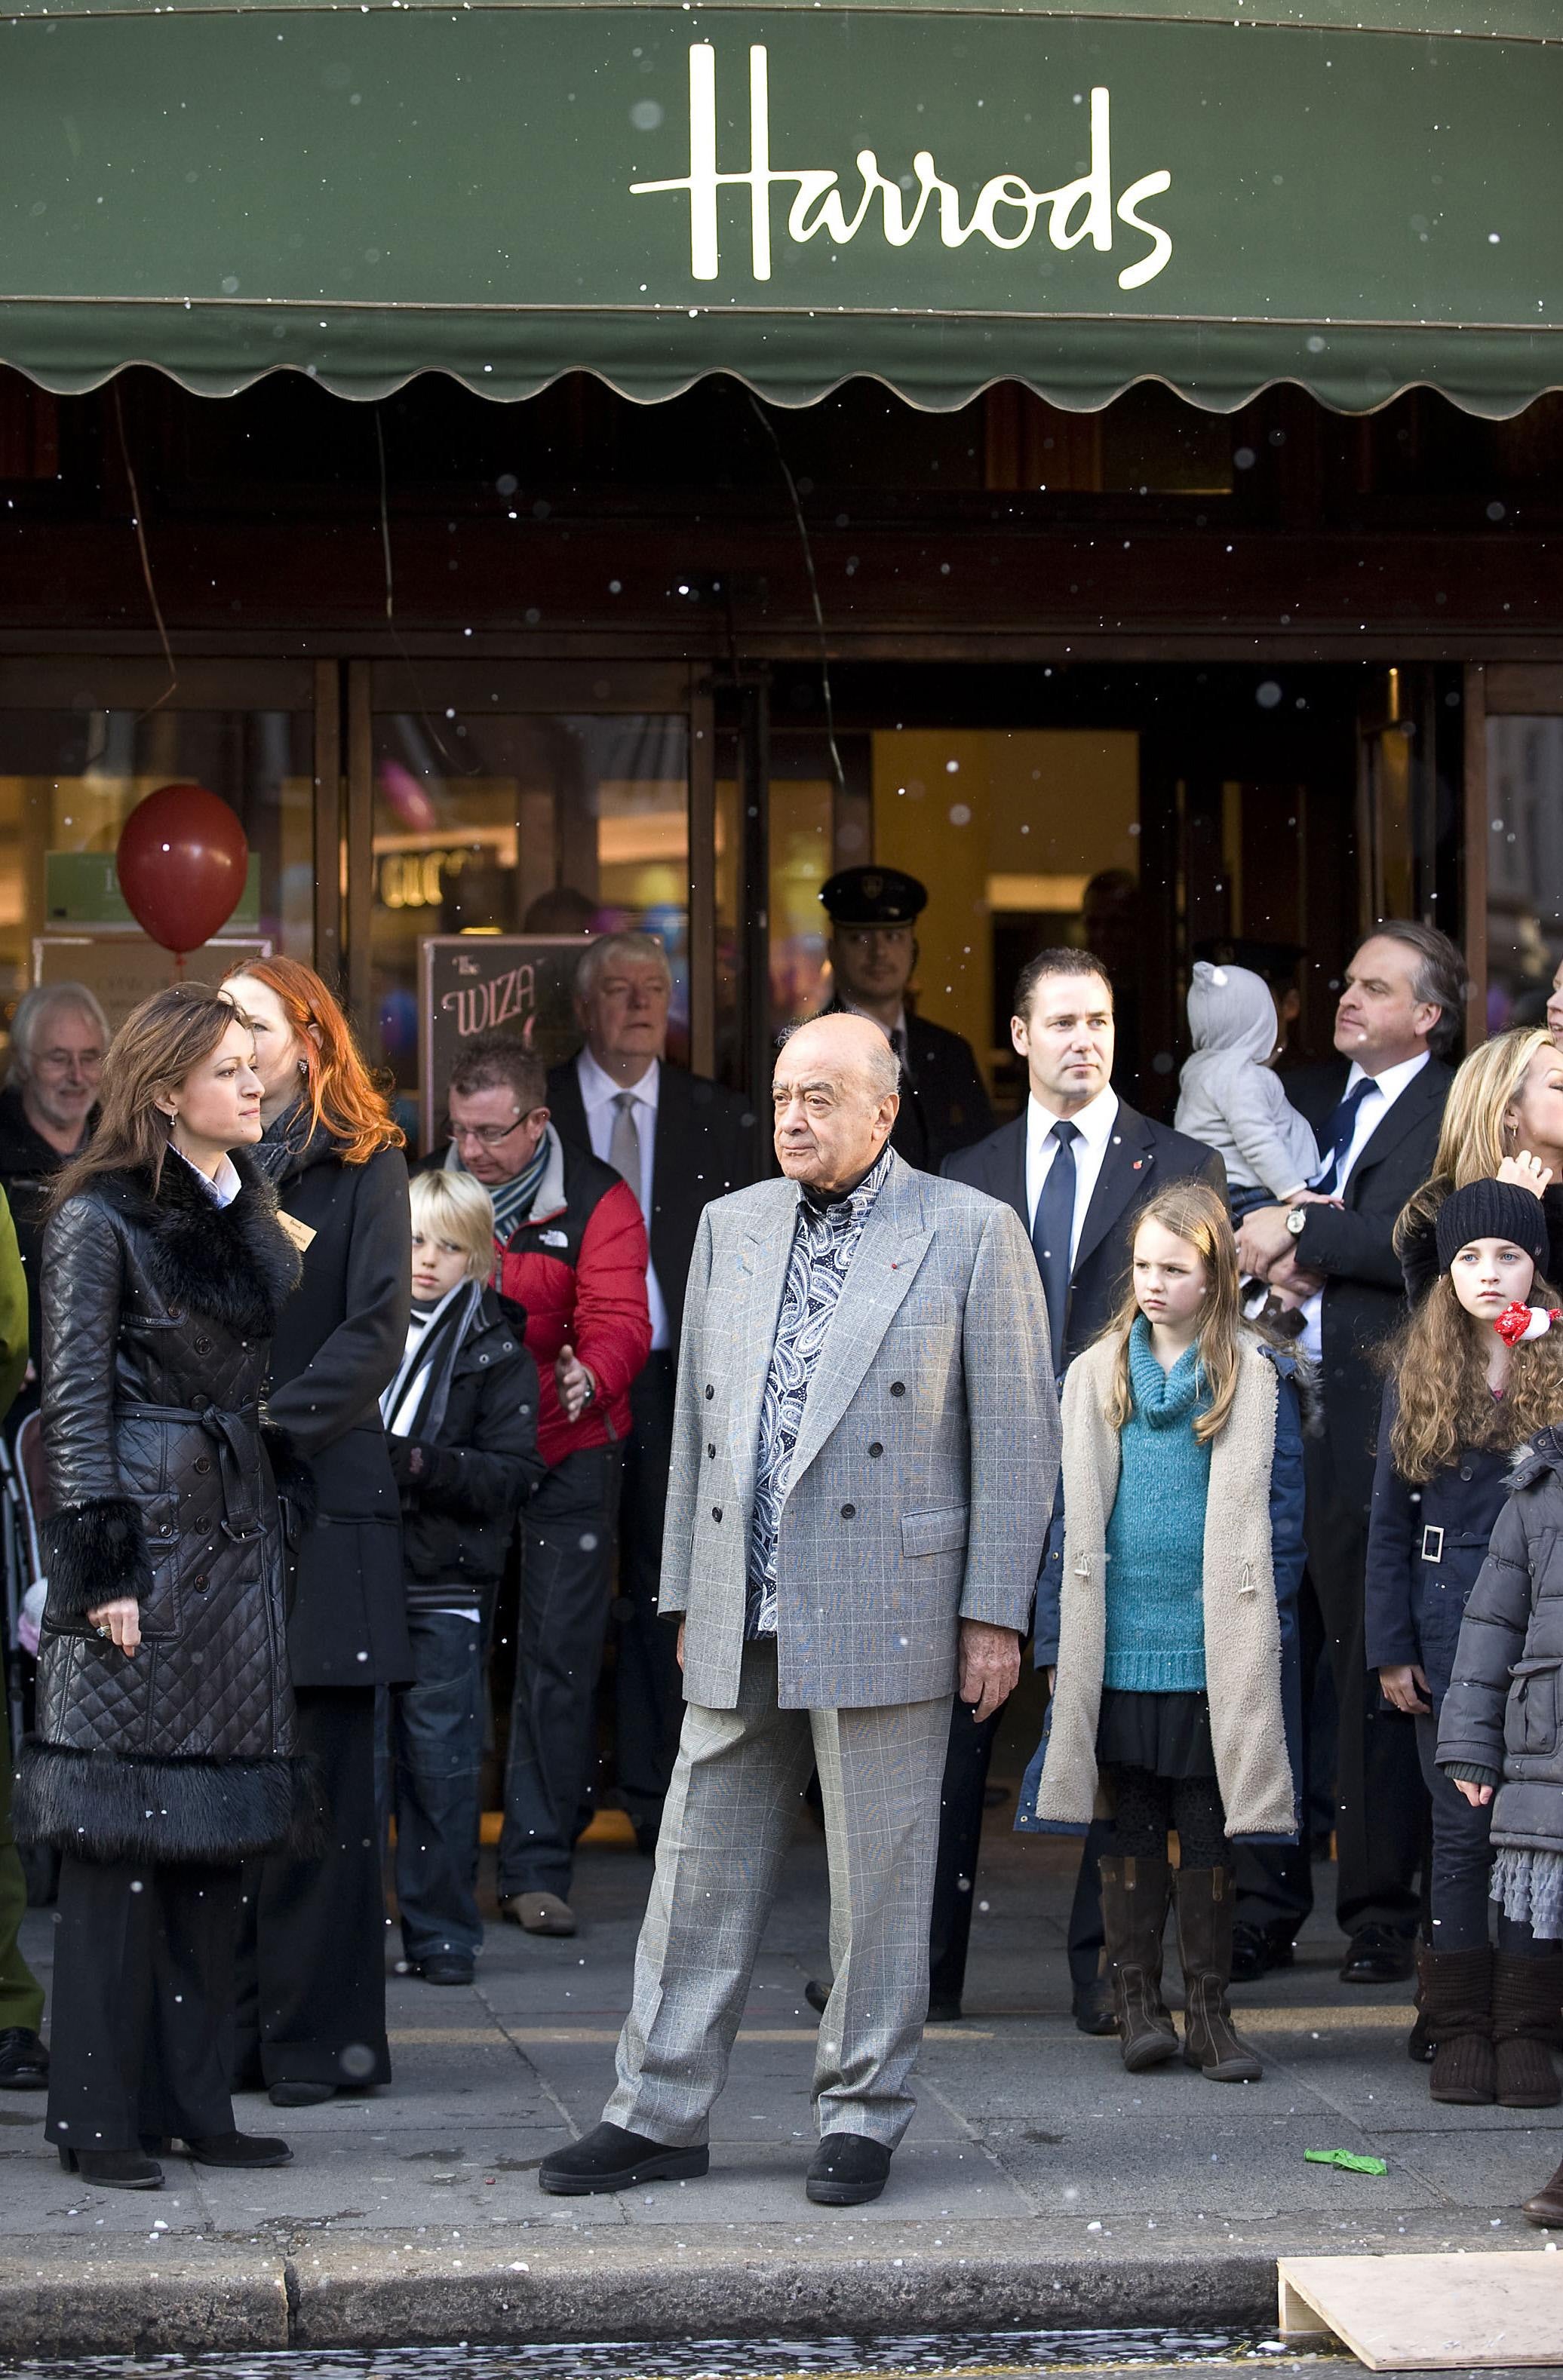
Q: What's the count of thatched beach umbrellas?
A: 0